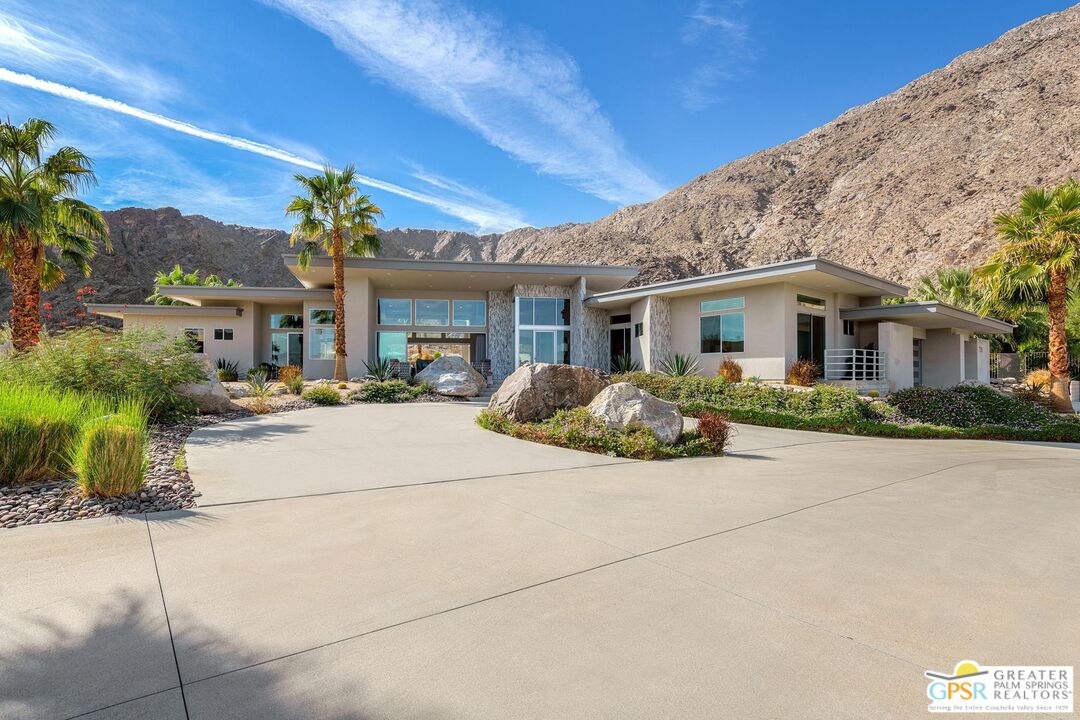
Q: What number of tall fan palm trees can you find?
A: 3